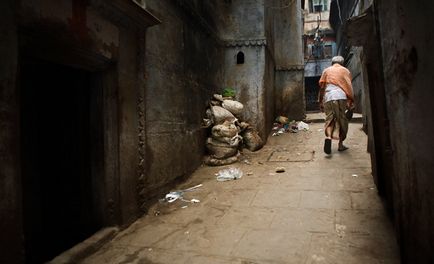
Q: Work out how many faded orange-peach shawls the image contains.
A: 1